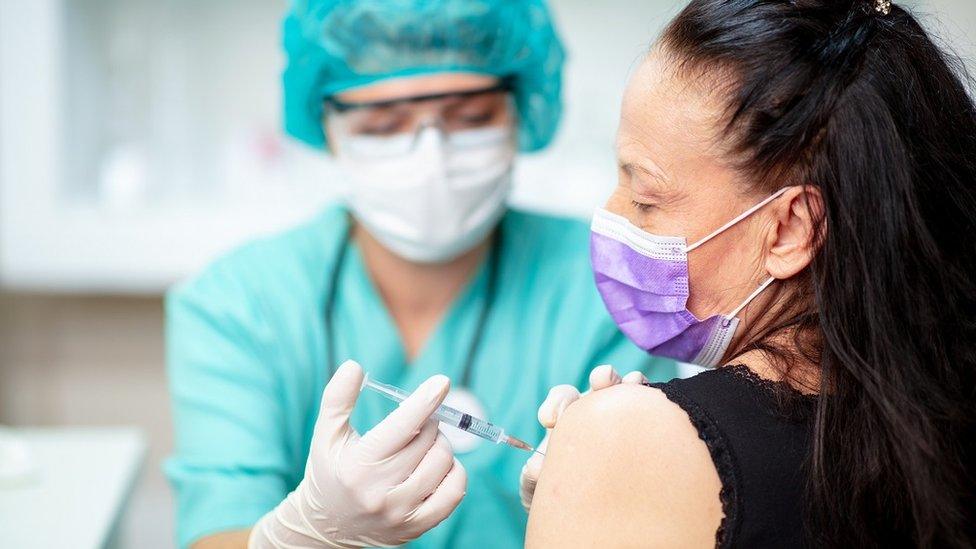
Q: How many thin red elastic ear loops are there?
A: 0